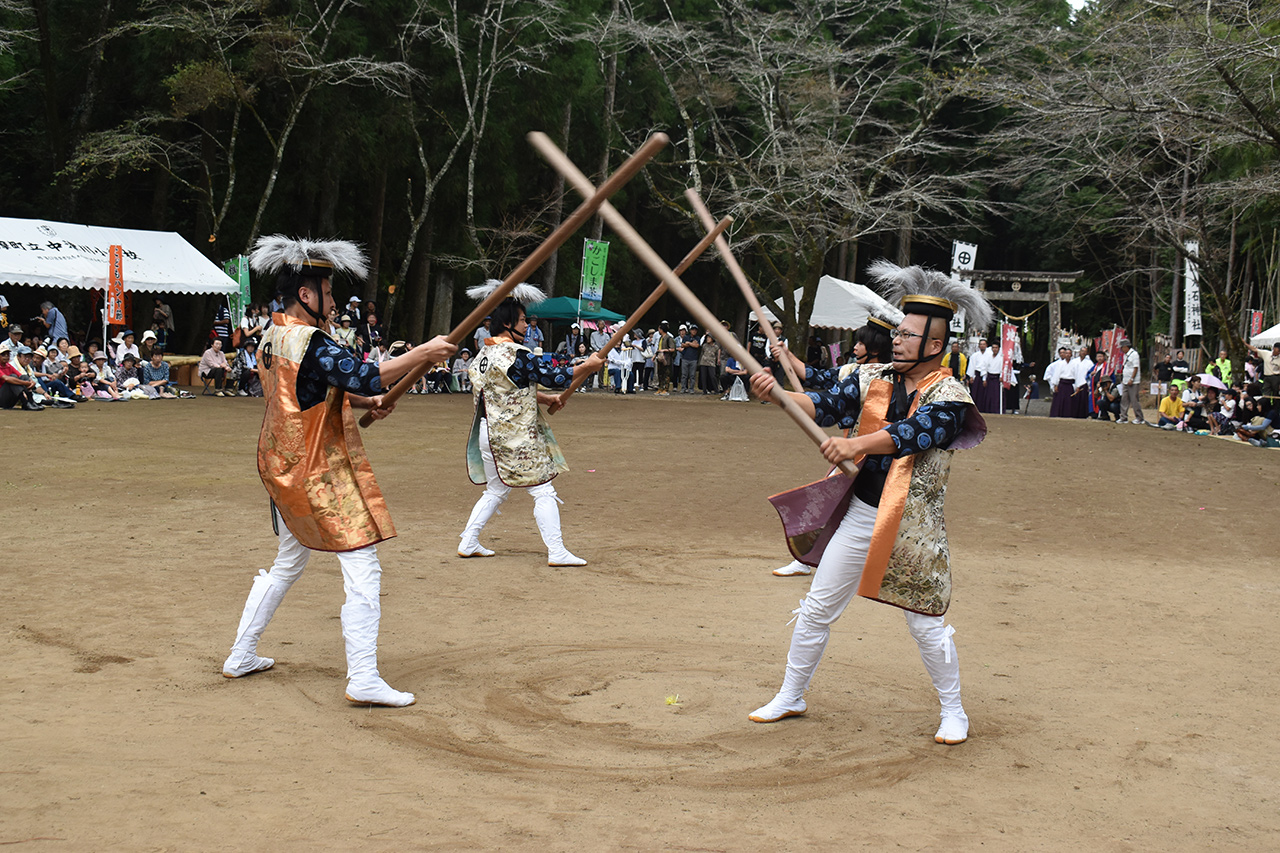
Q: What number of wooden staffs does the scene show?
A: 4